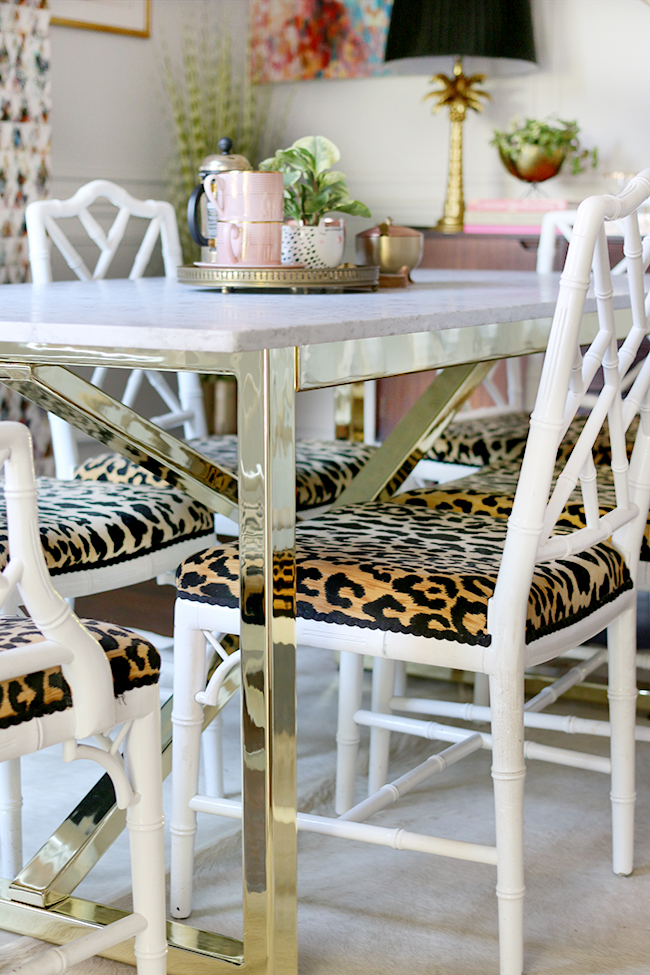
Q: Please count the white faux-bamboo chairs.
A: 6